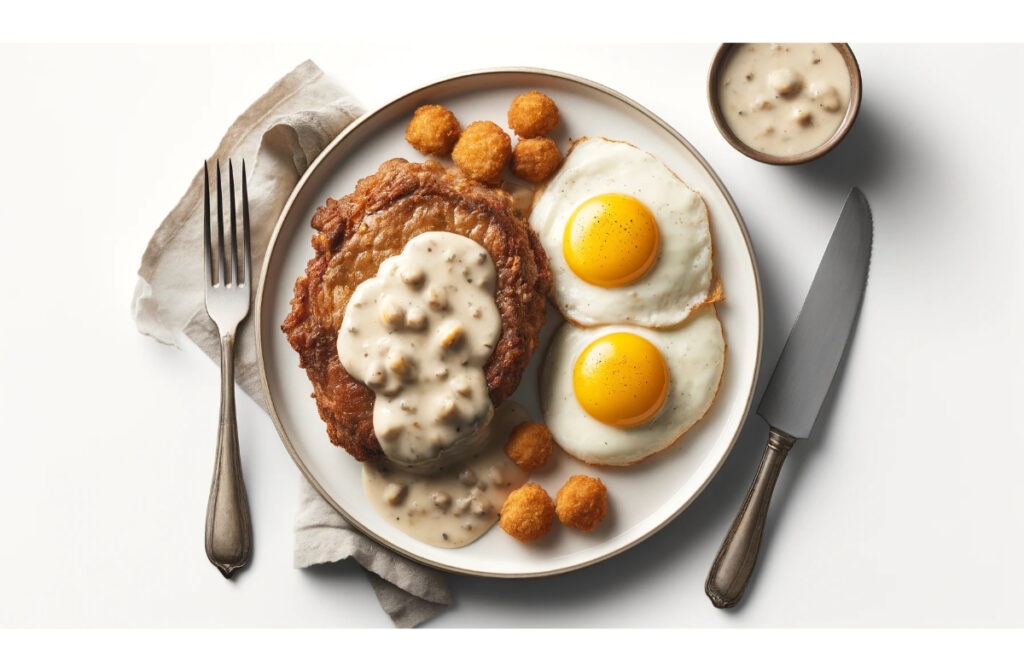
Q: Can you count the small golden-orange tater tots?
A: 7